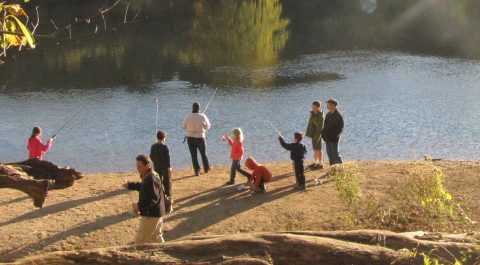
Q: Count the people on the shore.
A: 9